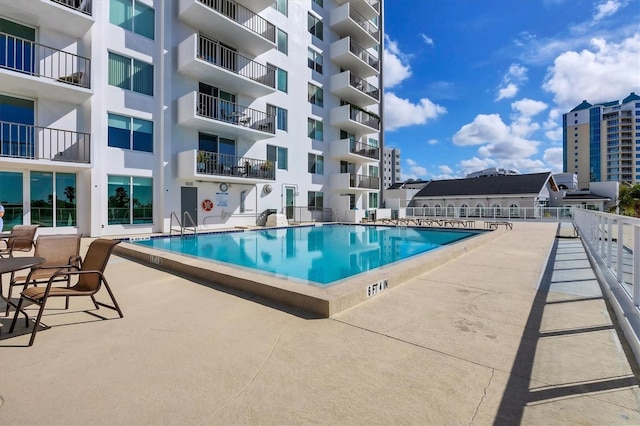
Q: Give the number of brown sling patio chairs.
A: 3